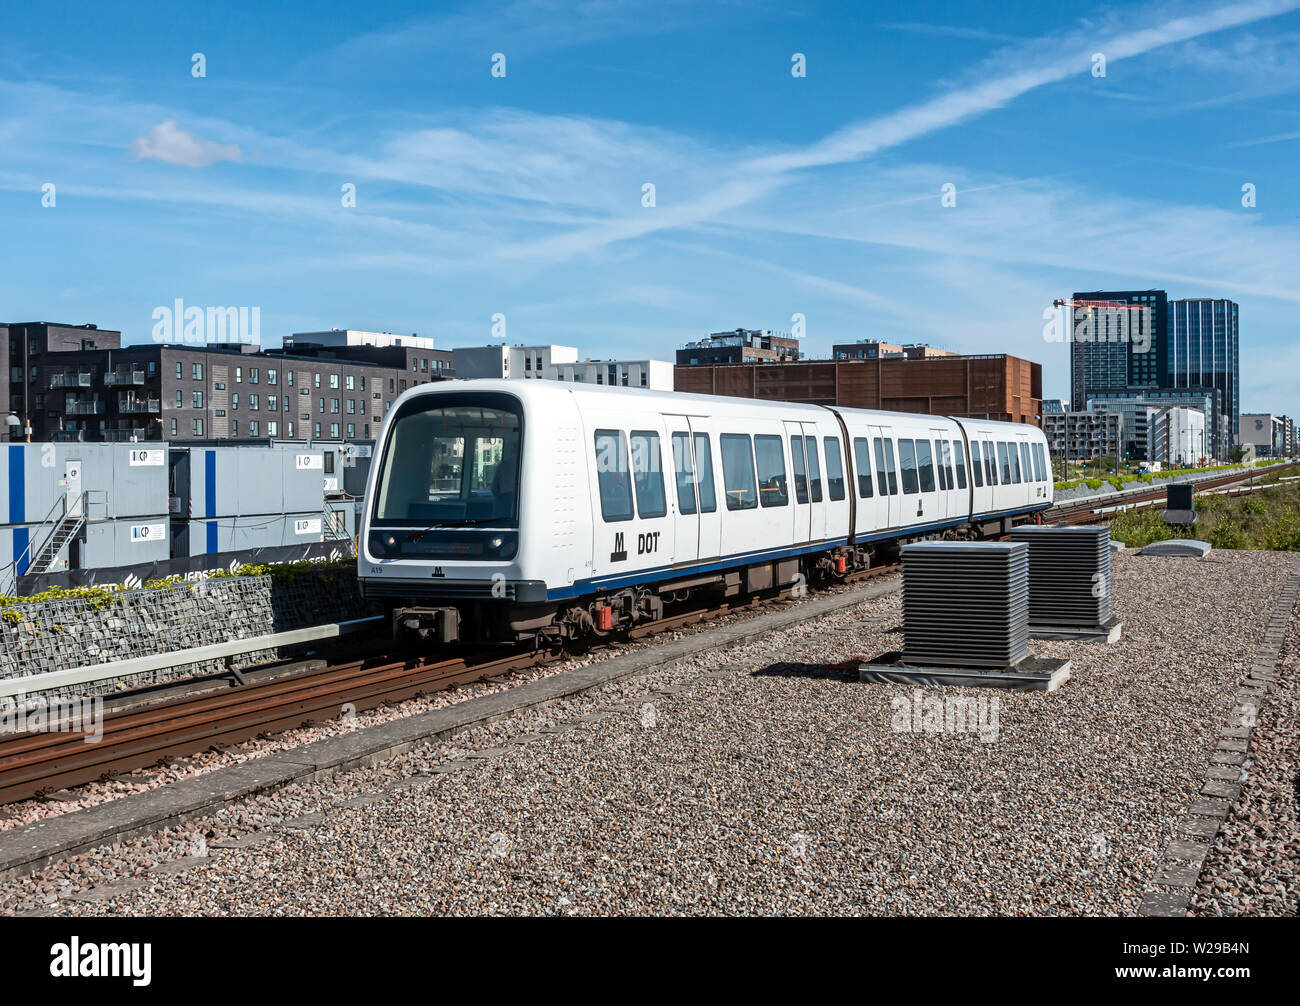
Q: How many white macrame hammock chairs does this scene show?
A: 0